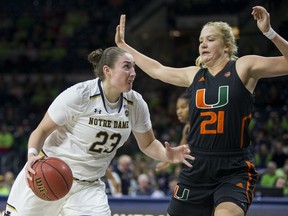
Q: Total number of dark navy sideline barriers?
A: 1